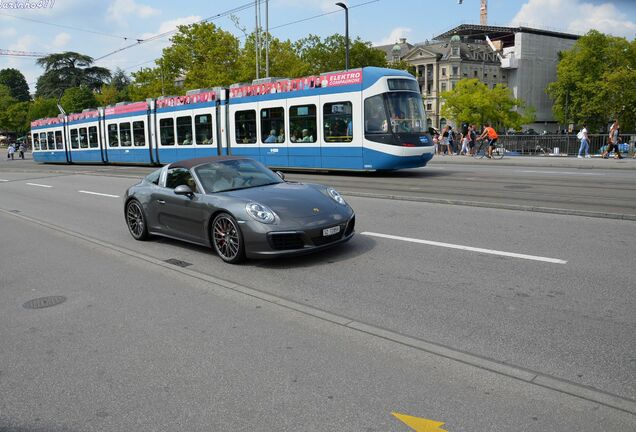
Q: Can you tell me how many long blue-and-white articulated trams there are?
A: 1